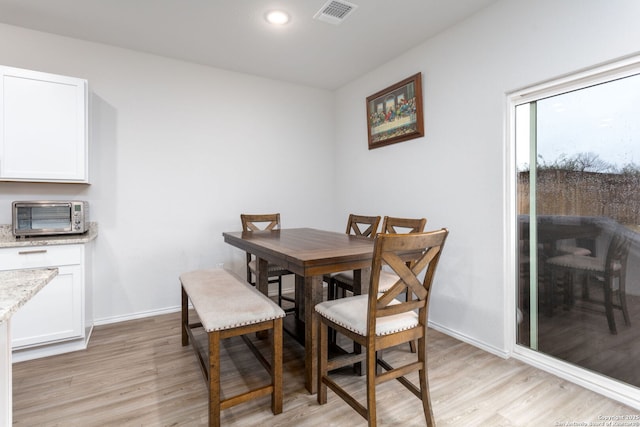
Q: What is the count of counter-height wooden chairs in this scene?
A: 4